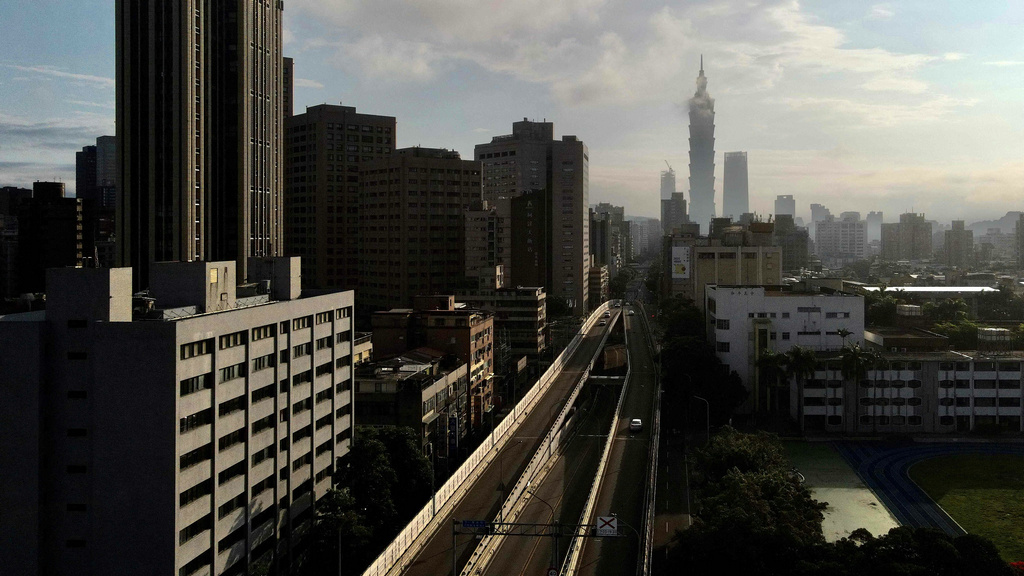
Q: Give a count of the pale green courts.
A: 1